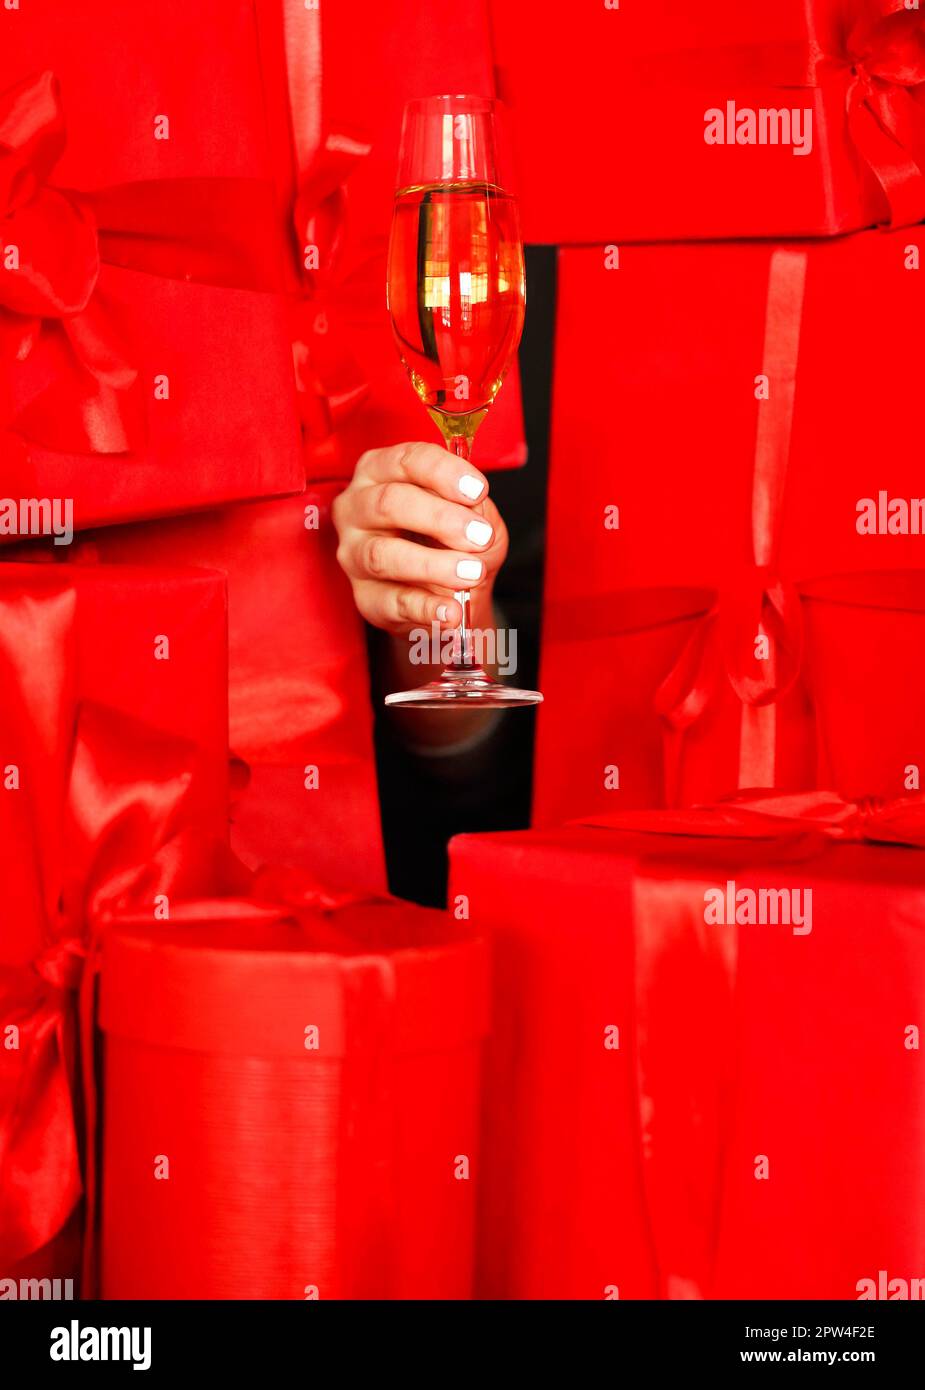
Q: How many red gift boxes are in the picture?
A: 8